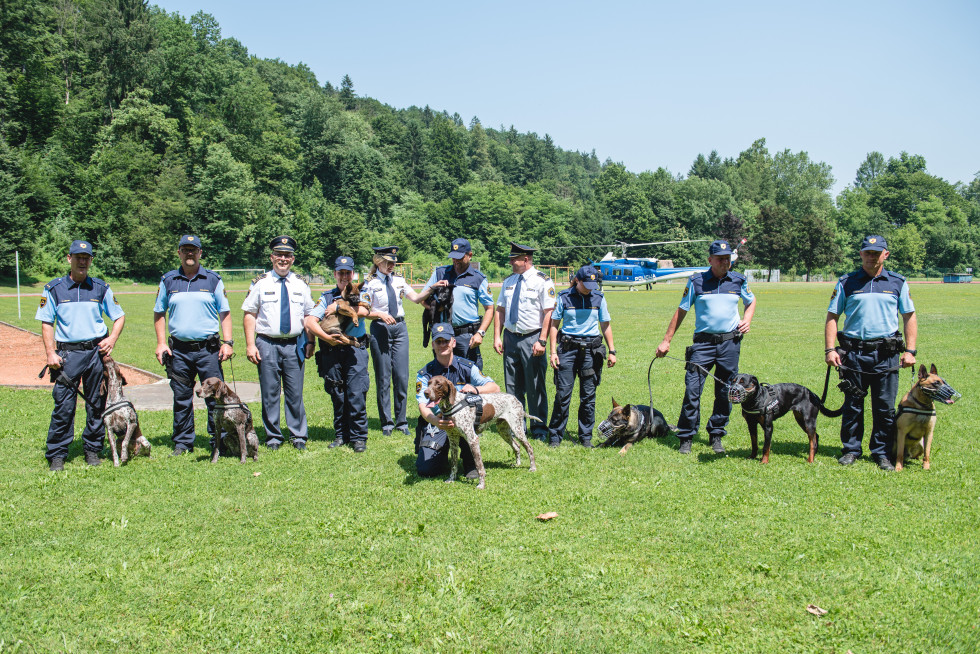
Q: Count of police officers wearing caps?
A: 11